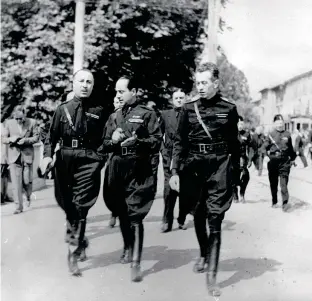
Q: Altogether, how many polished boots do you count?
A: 6